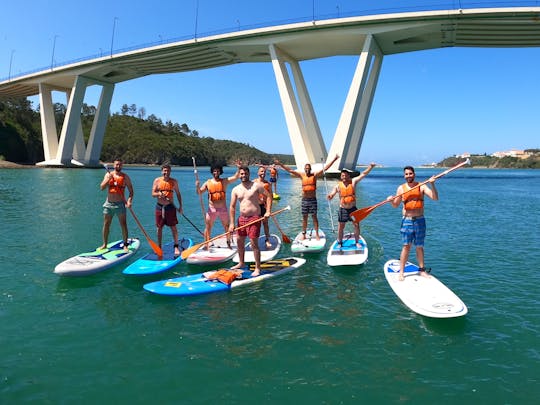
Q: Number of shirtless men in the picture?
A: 1